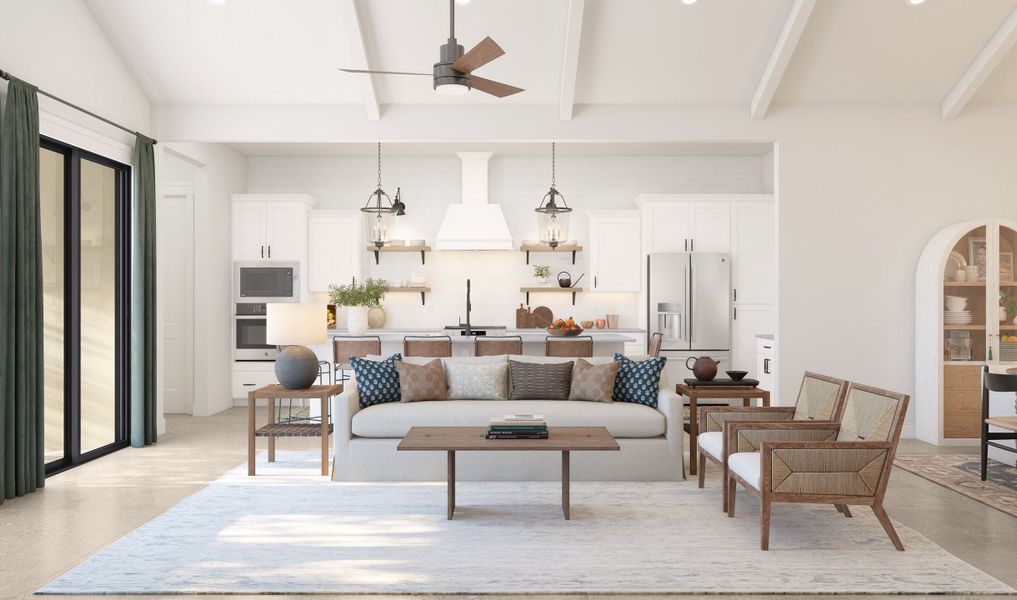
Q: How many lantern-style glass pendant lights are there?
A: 2